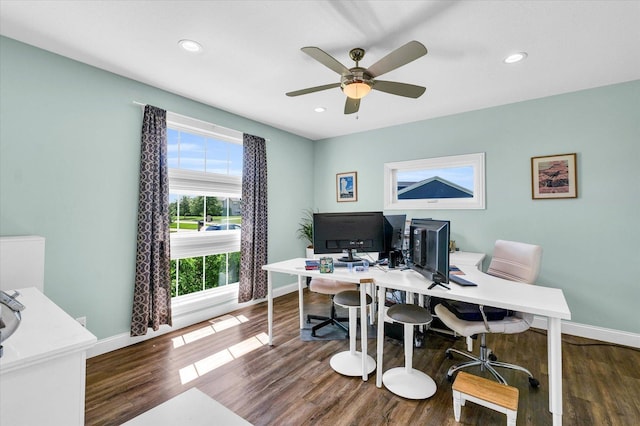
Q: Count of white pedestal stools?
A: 2